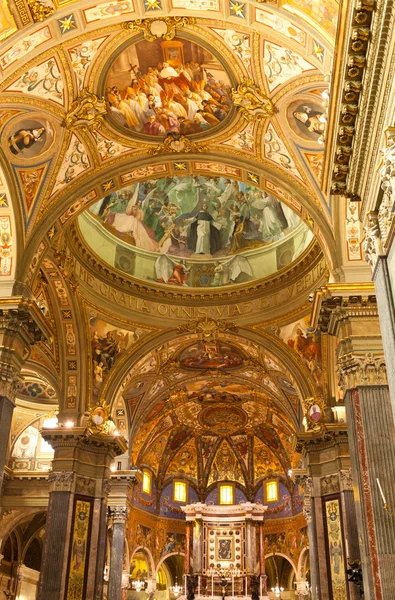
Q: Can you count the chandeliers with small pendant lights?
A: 3